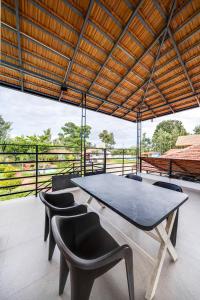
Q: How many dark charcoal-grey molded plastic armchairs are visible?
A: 4